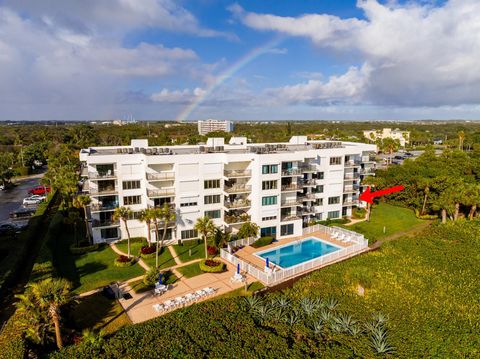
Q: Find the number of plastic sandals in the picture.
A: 0